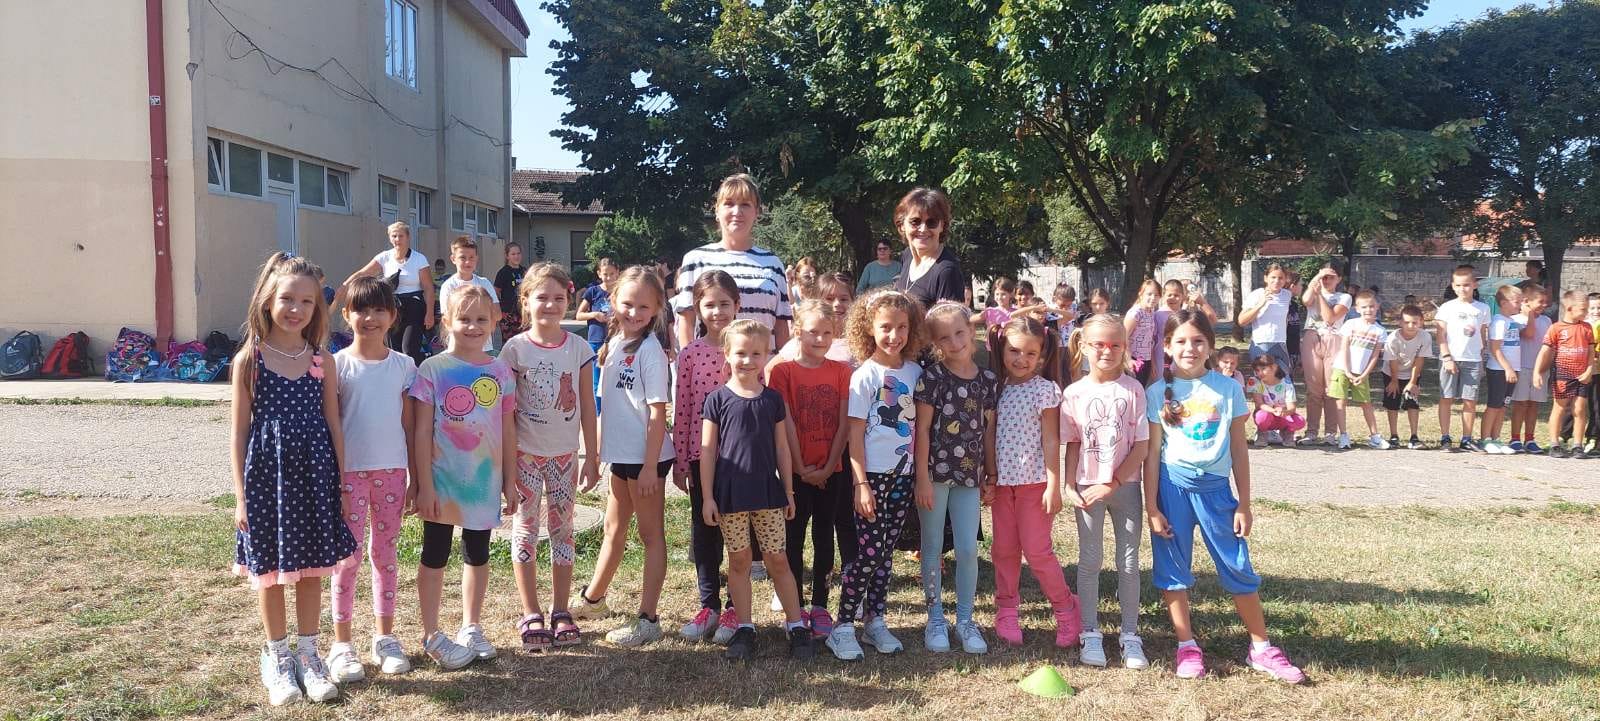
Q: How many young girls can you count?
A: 14